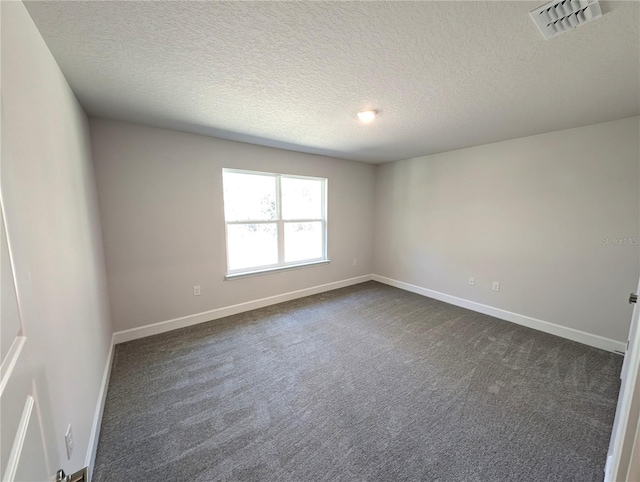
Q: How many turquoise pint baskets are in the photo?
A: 0